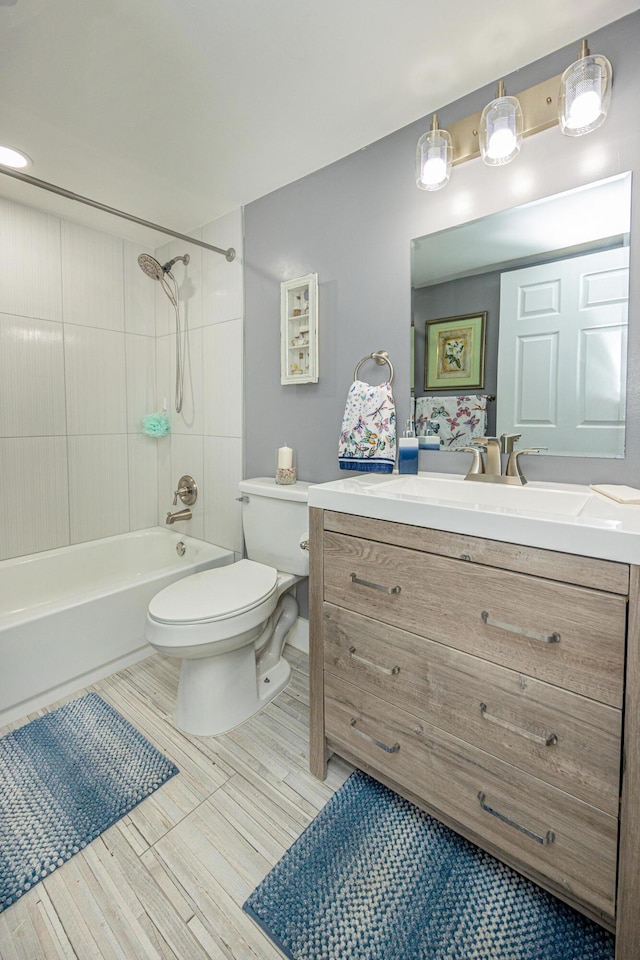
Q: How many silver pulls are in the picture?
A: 6